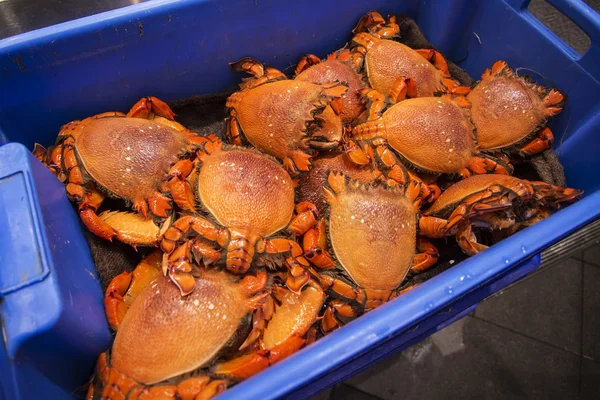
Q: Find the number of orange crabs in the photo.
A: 11